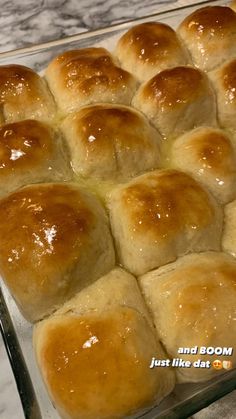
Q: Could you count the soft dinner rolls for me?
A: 14